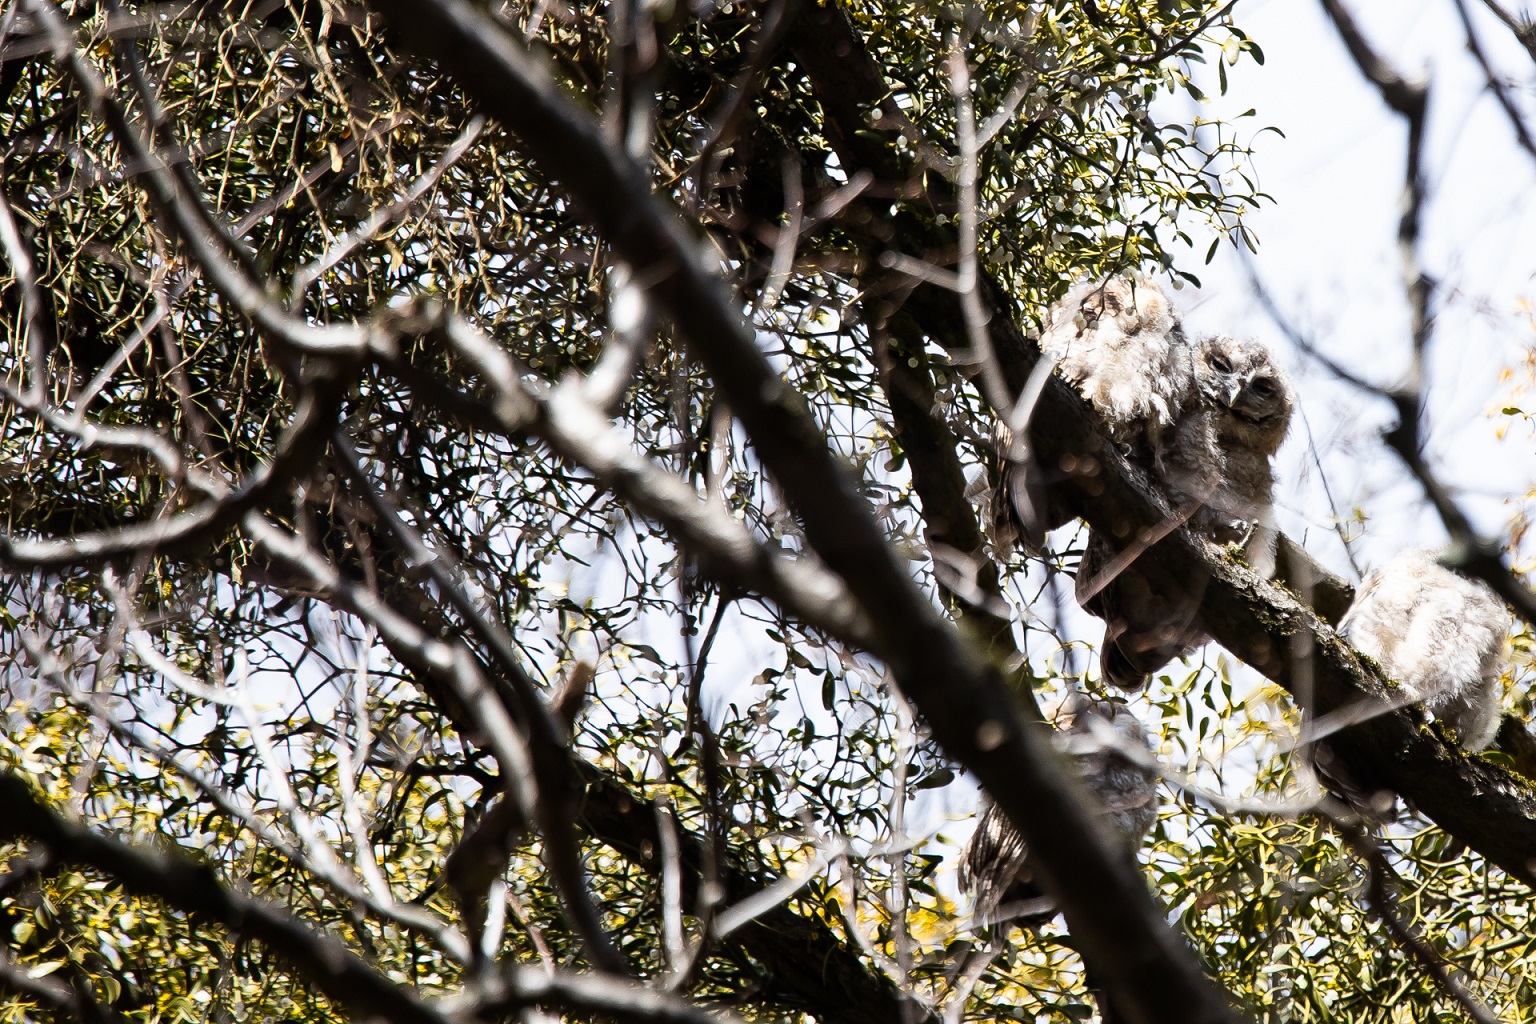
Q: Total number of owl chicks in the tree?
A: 4